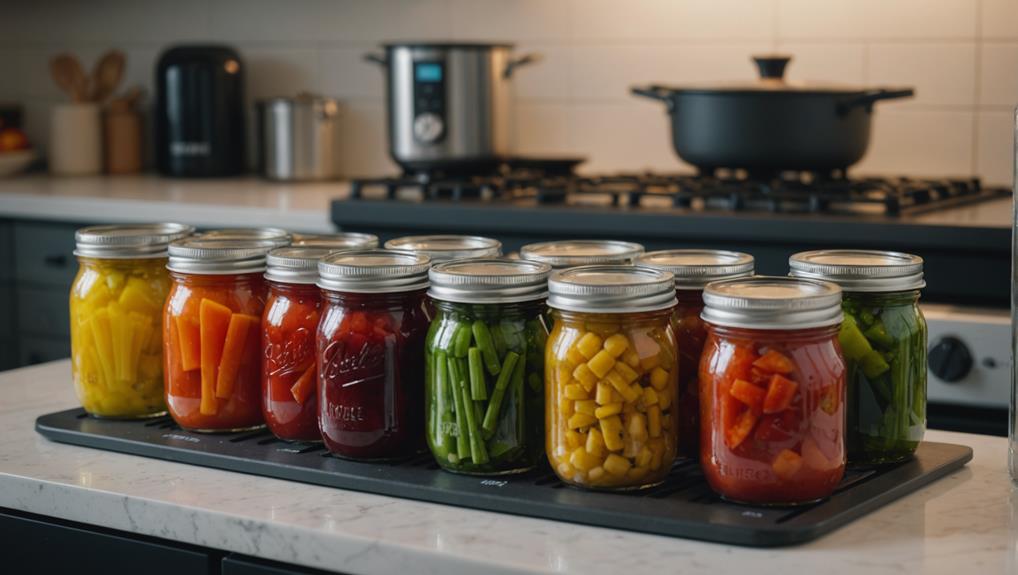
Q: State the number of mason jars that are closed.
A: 13